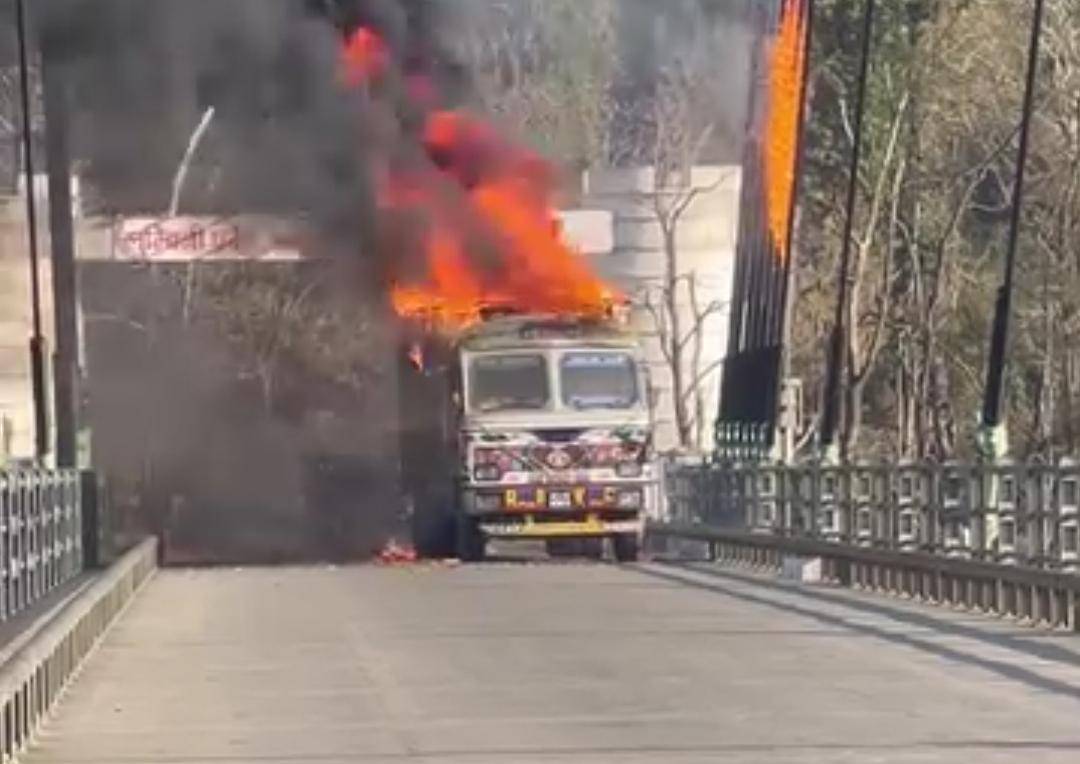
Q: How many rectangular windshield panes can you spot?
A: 2